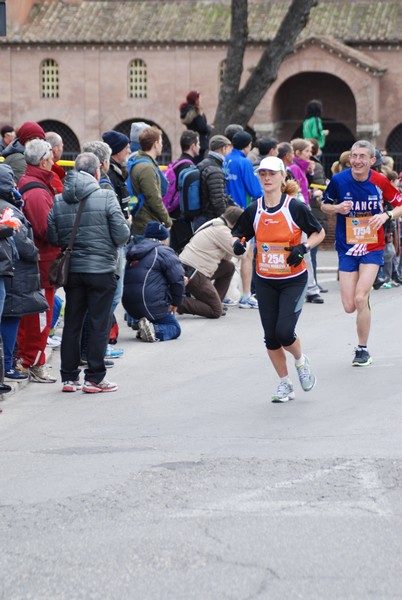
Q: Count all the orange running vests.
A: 1